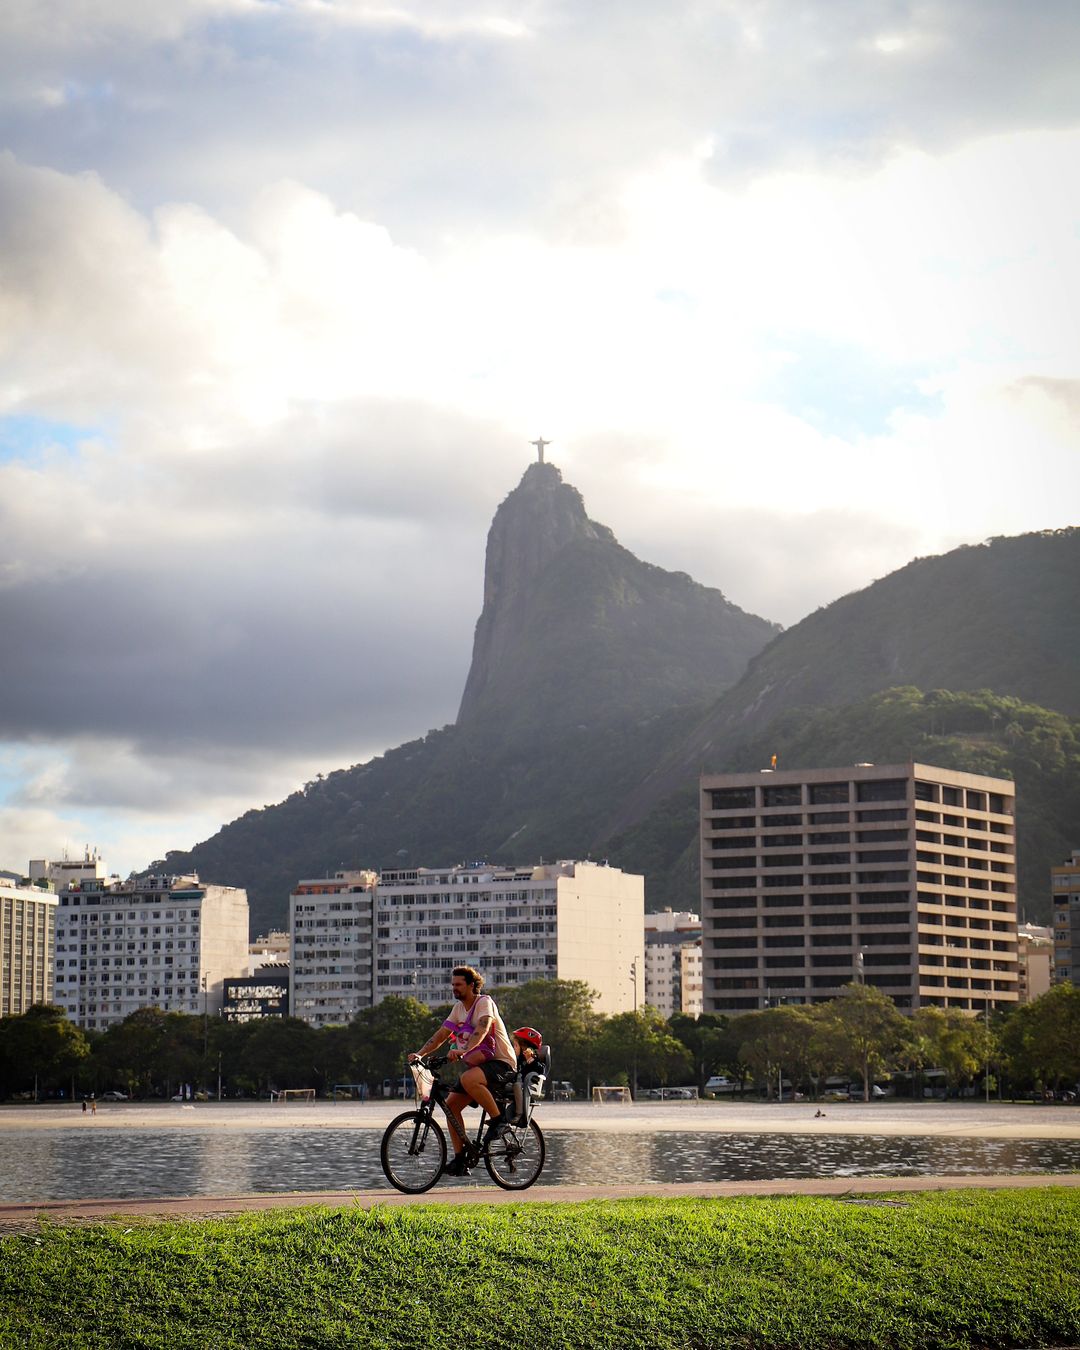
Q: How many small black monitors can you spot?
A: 0